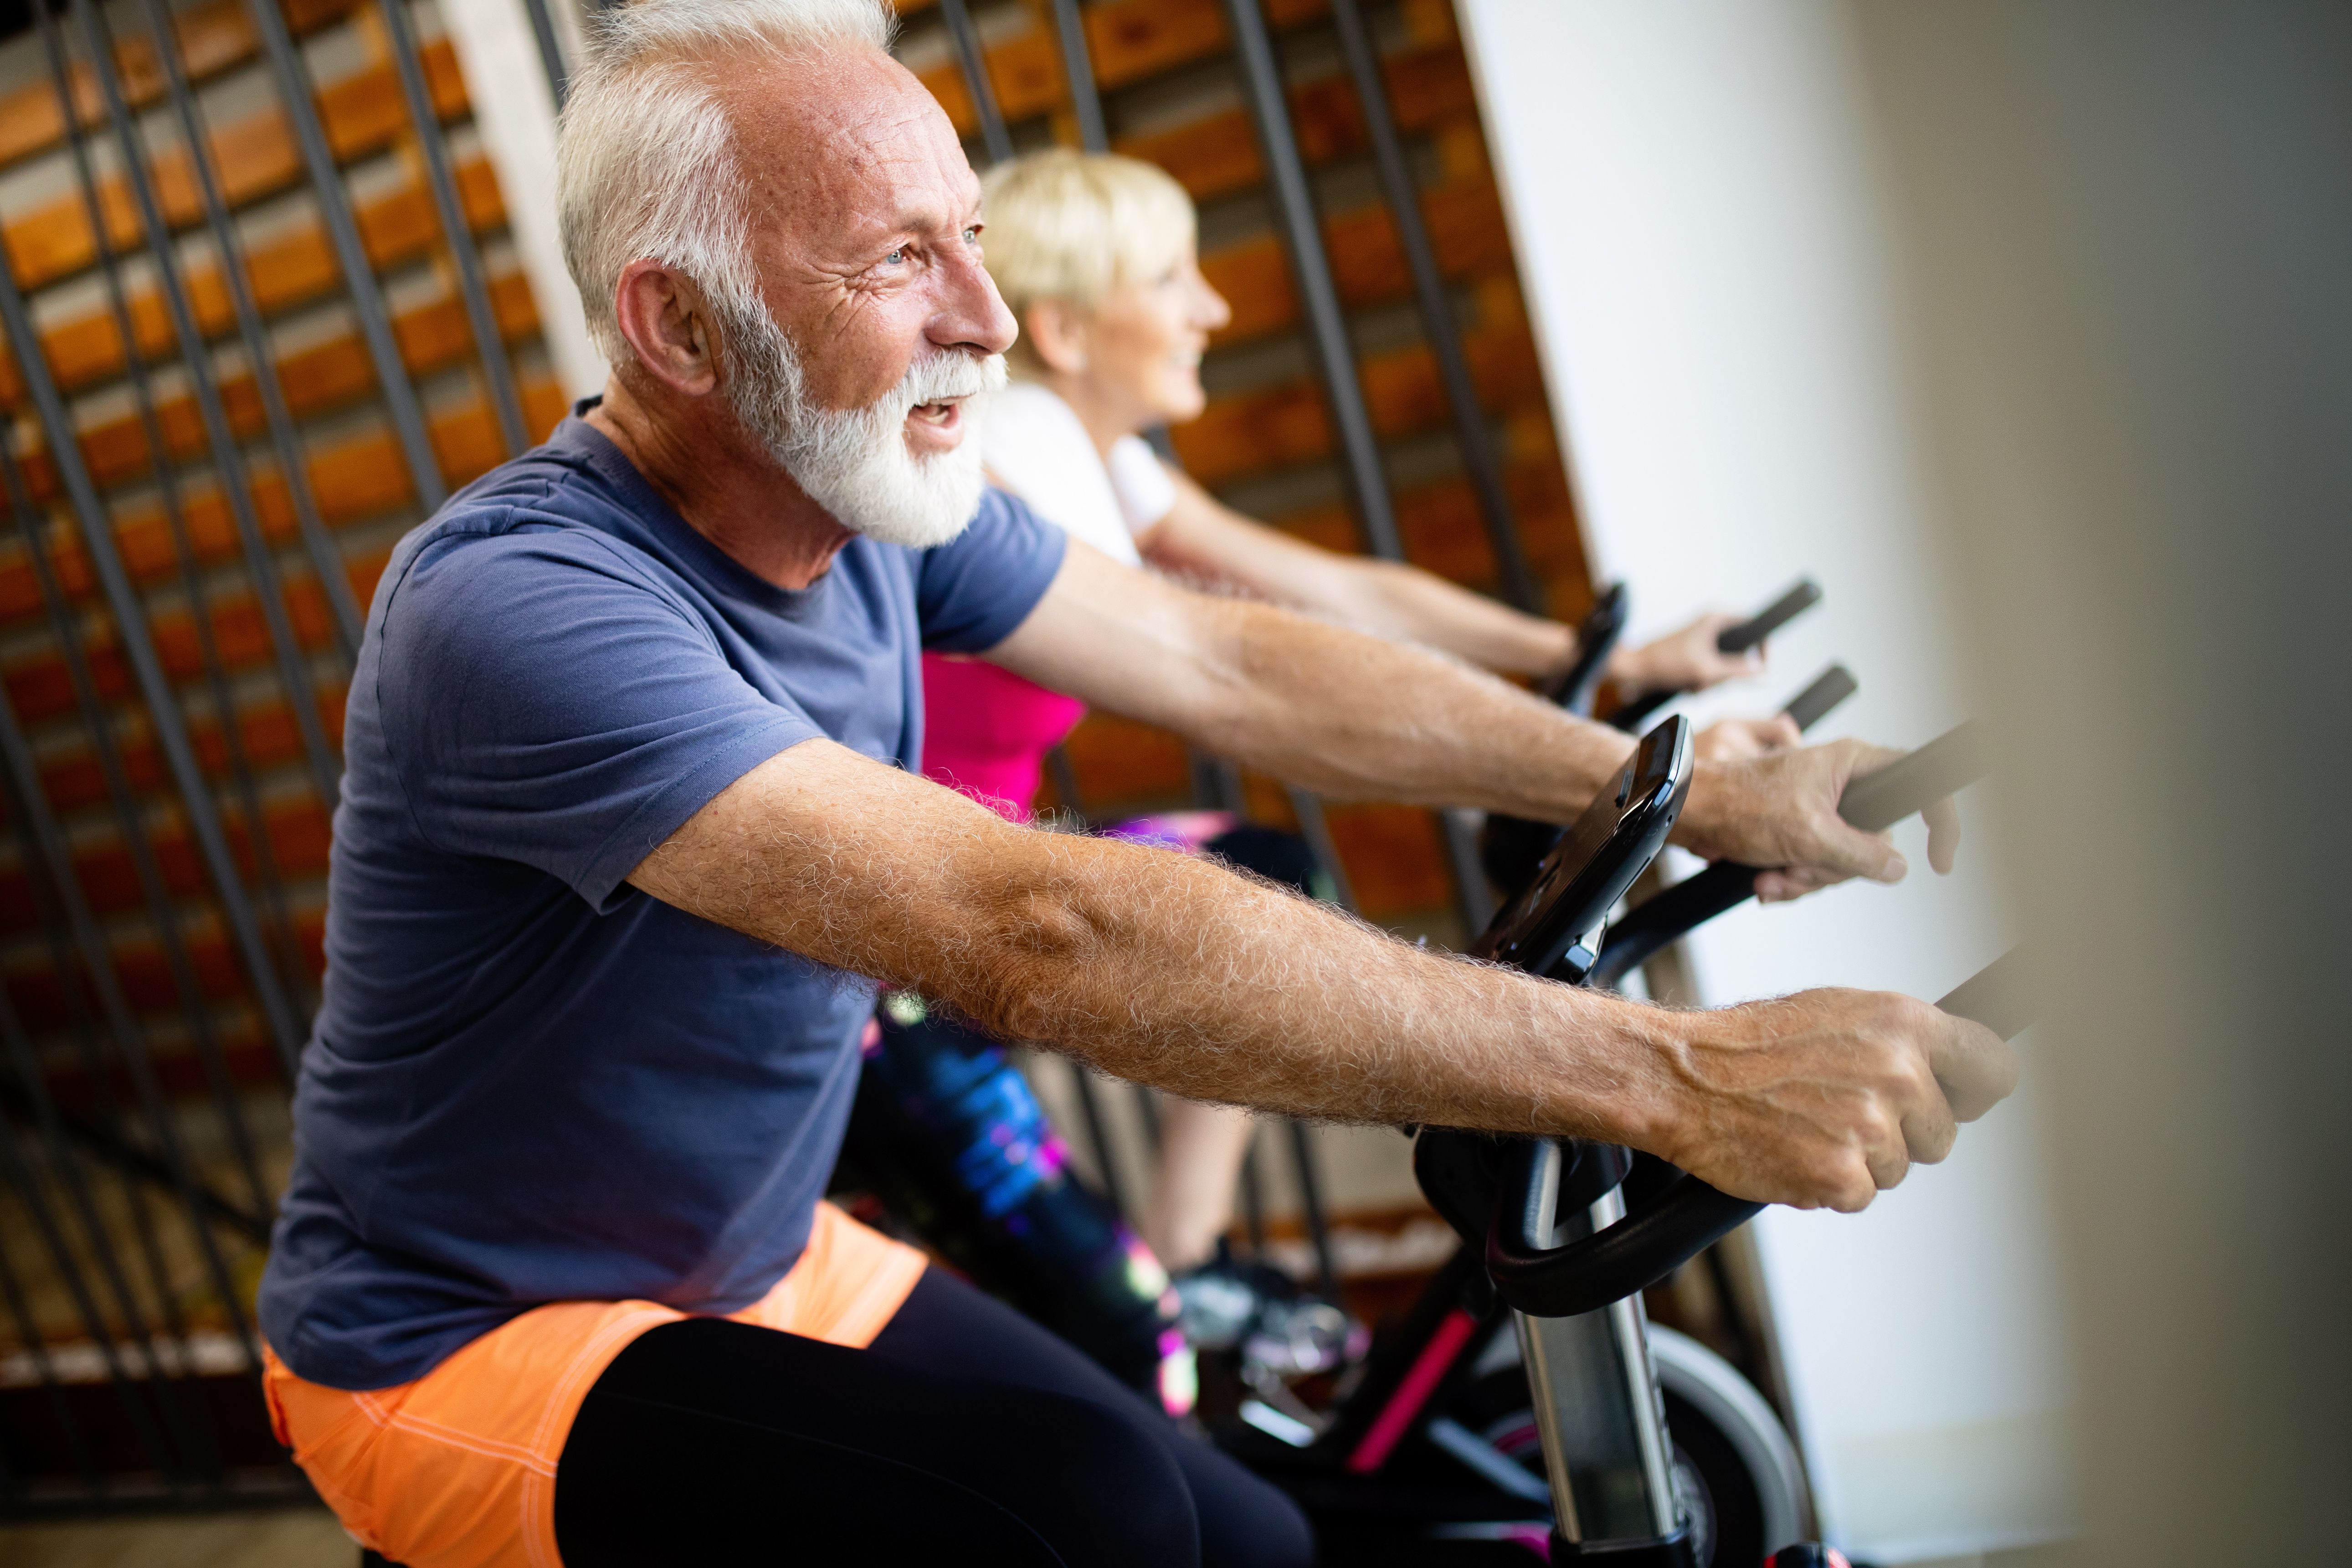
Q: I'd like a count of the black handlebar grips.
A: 4